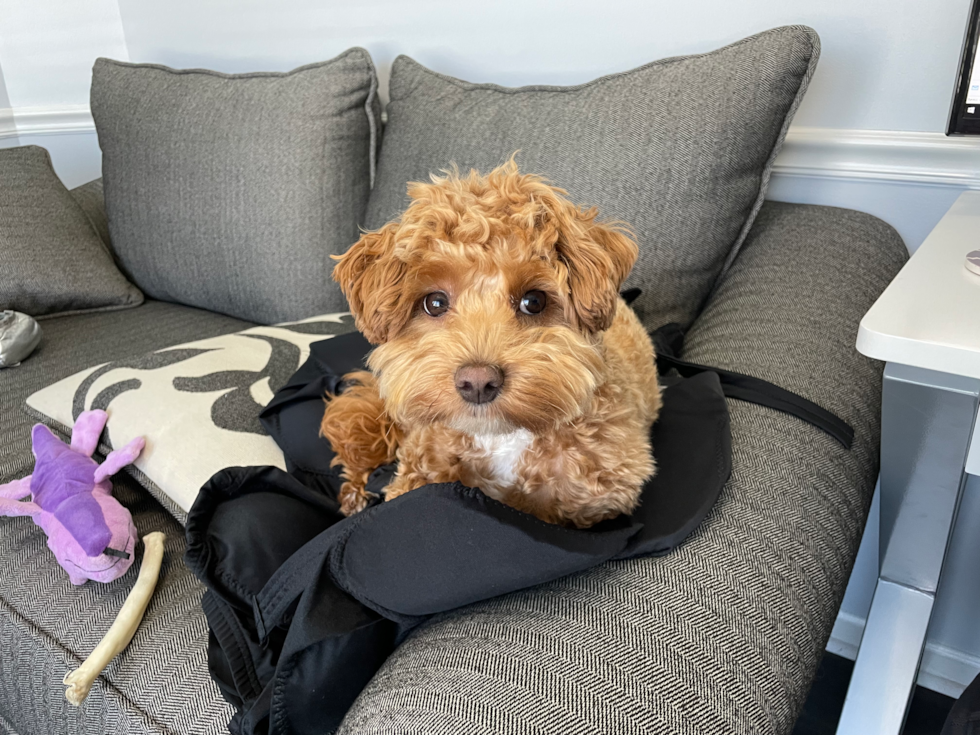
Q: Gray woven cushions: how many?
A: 3